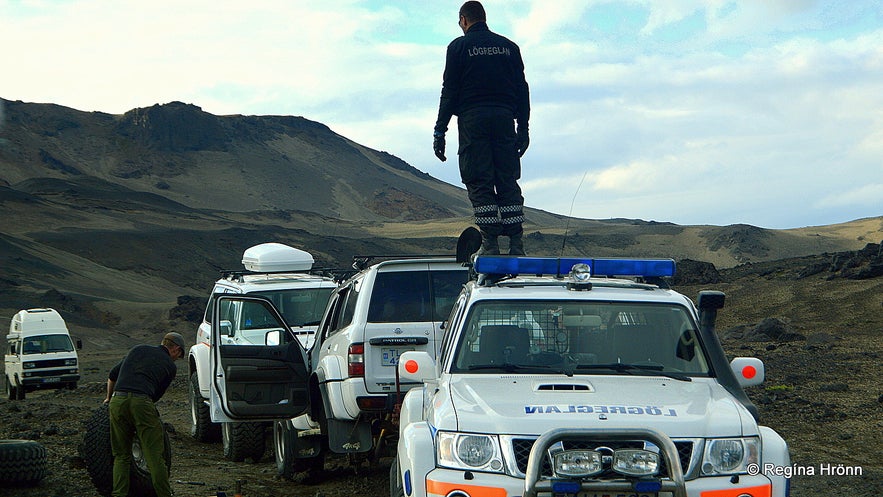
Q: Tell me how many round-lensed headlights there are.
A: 2